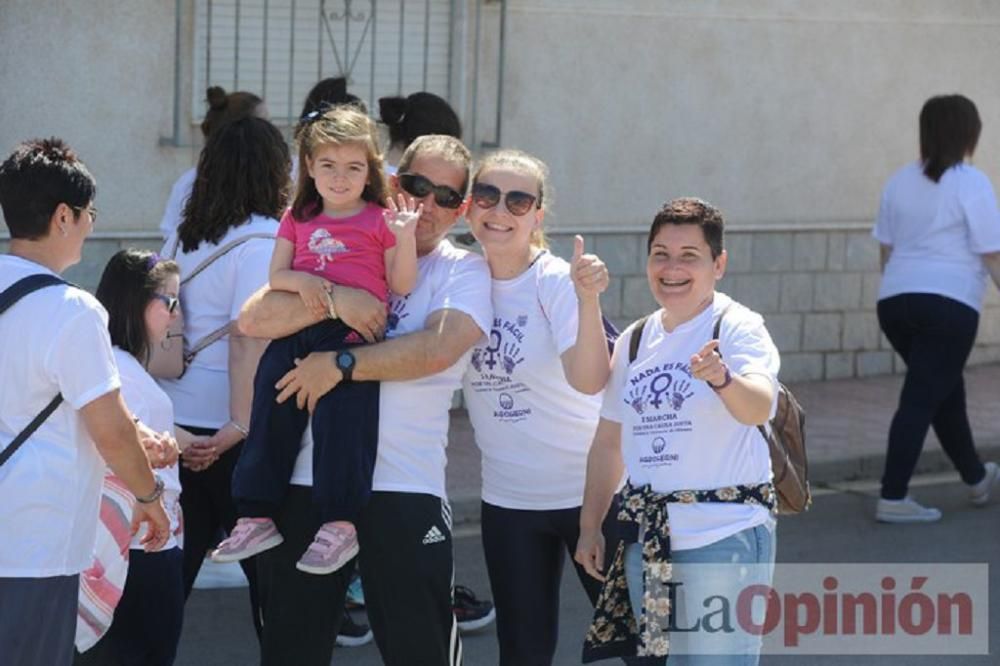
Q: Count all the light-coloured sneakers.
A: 4